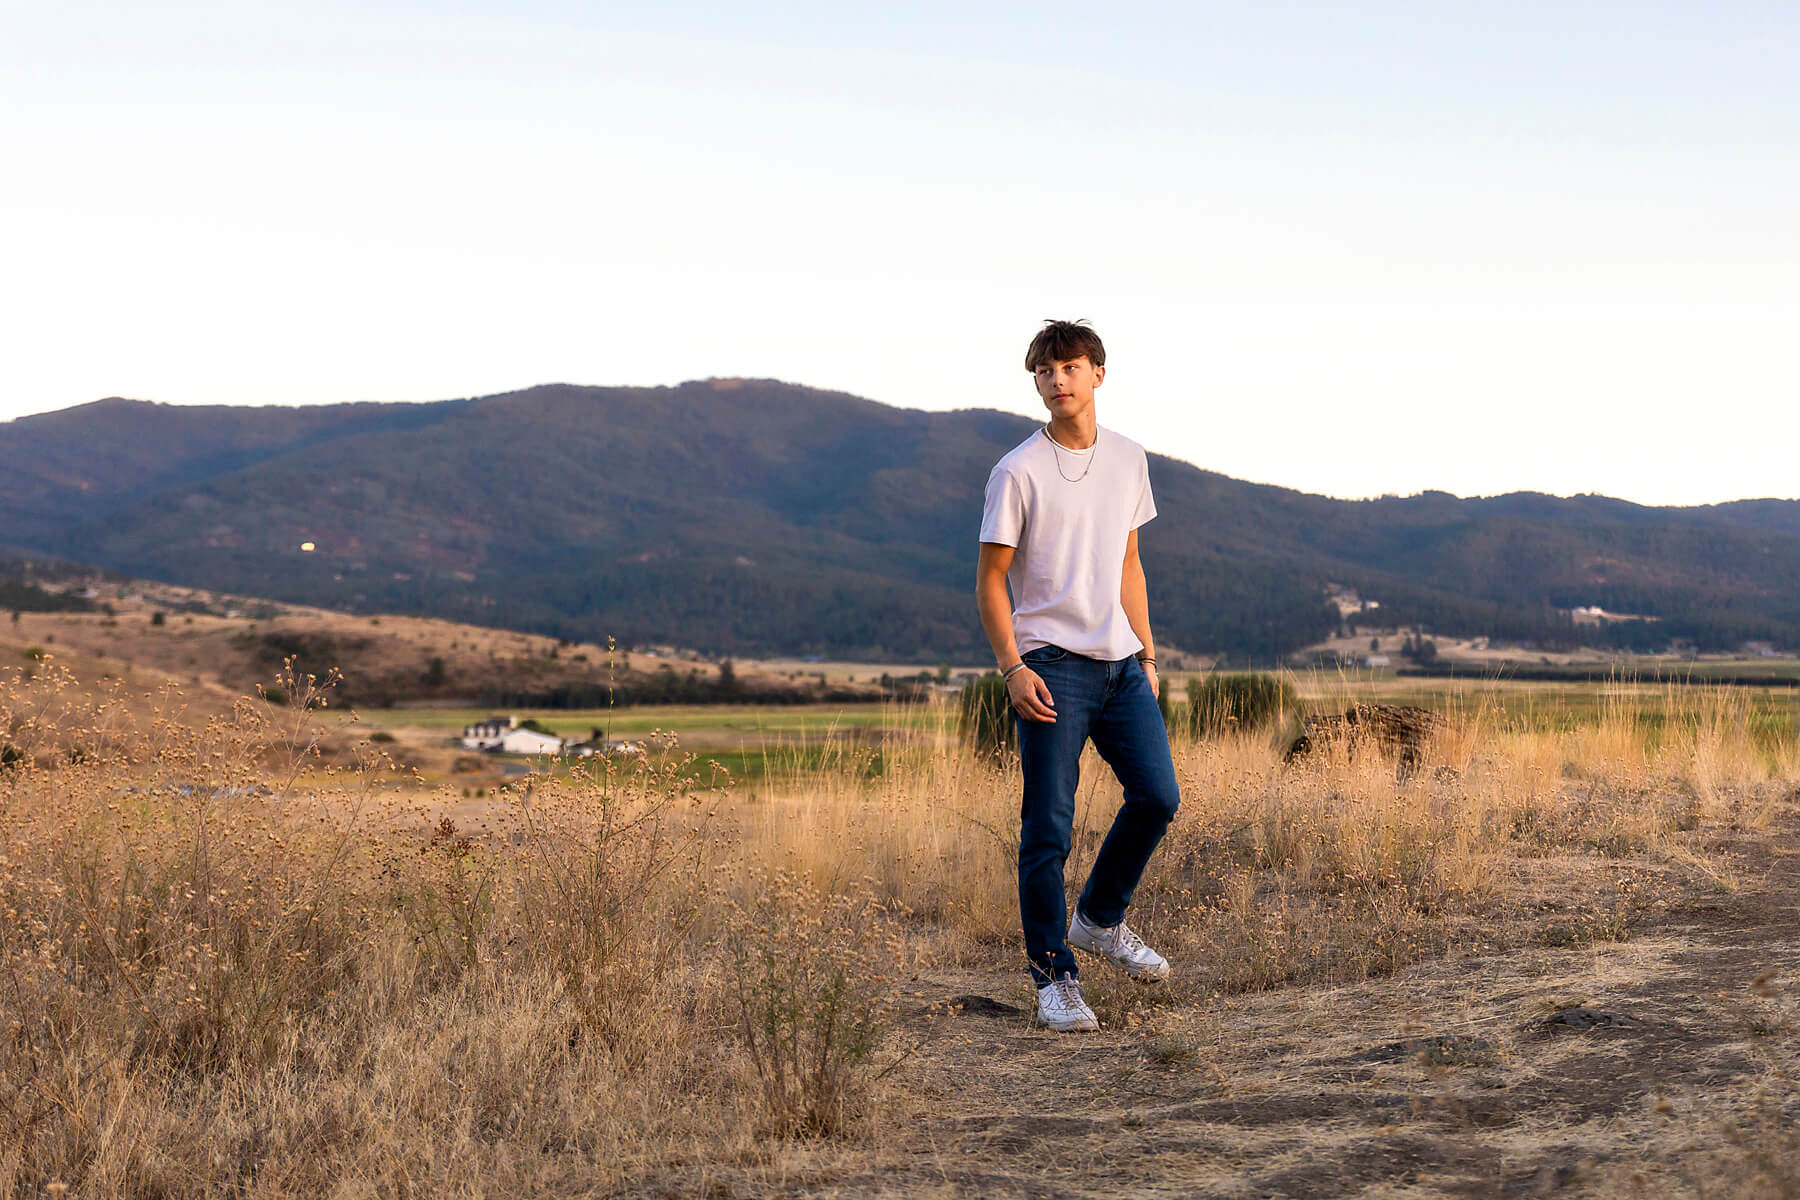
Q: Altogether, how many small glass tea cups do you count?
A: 0